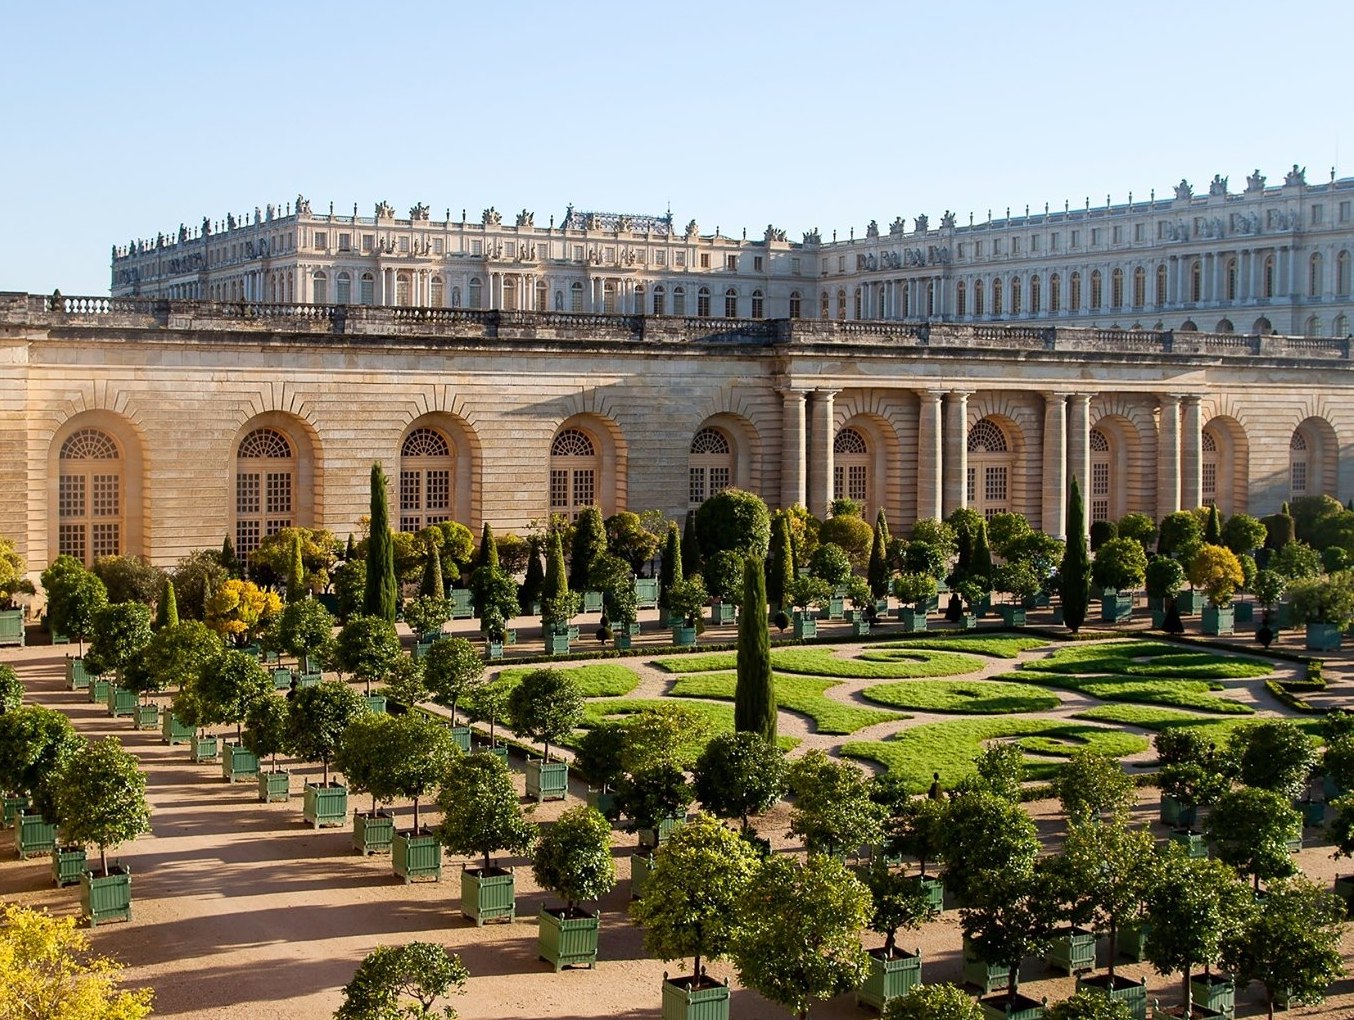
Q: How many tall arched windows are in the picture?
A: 10